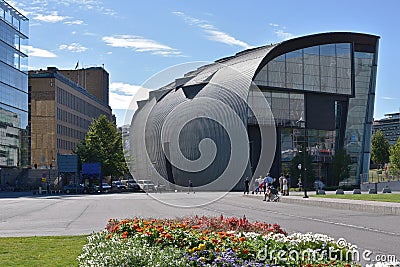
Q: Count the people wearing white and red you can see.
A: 1